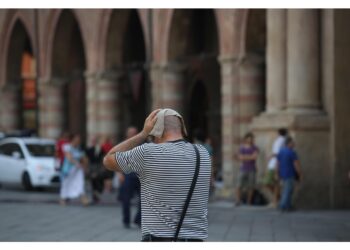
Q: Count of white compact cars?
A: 1